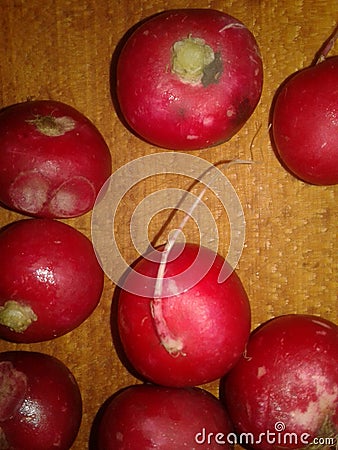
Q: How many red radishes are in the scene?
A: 8